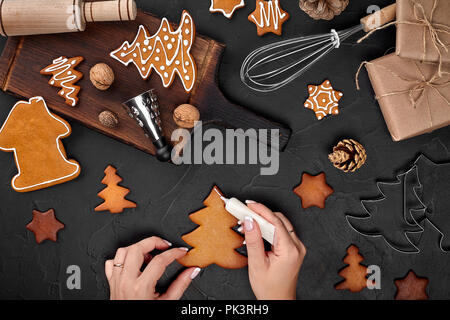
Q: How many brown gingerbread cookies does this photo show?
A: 12